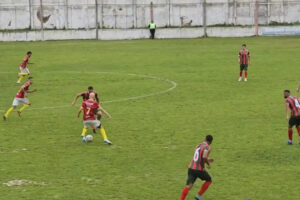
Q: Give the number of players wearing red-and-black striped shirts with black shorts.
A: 4